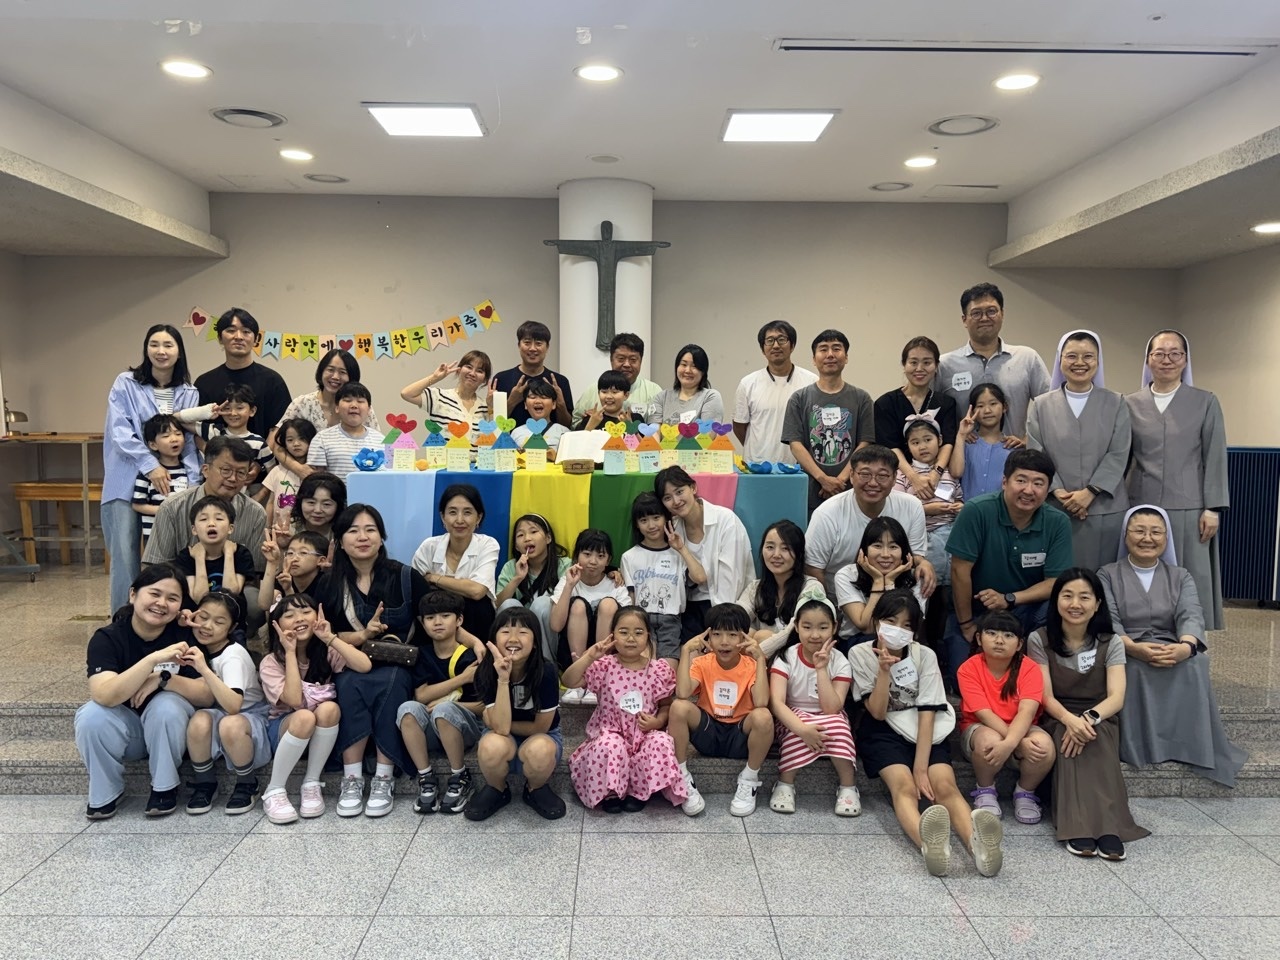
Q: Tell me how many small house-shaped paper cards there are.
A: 14